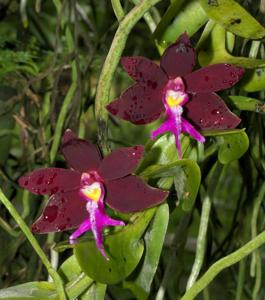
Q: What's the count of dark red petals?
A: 10